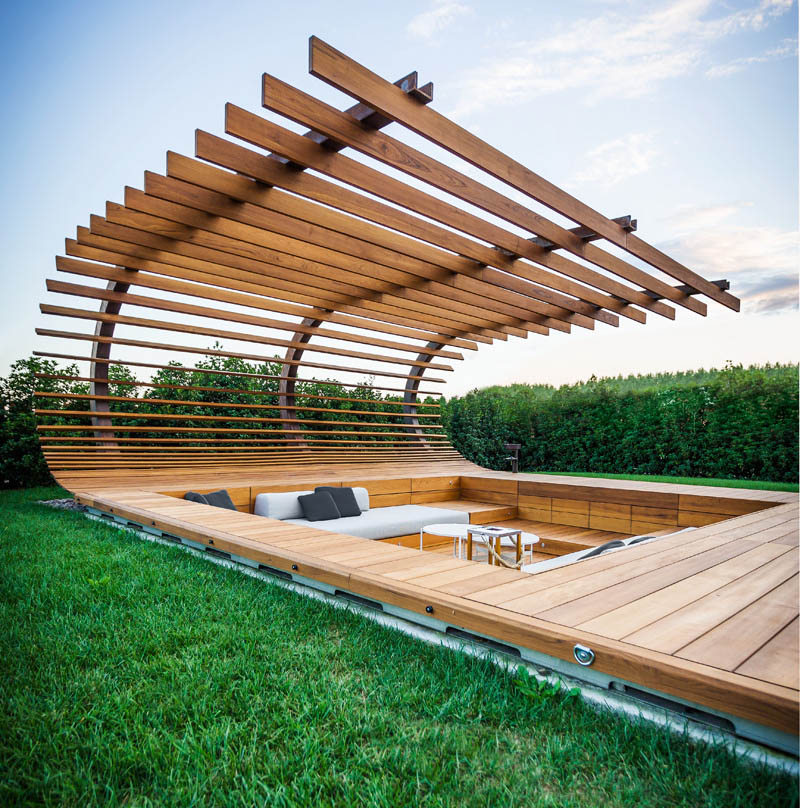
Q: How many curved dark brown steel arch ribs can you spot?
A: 3